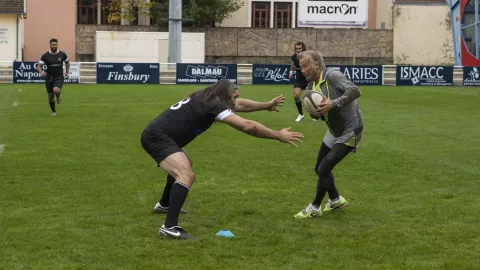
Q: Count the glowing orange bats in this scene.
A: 0